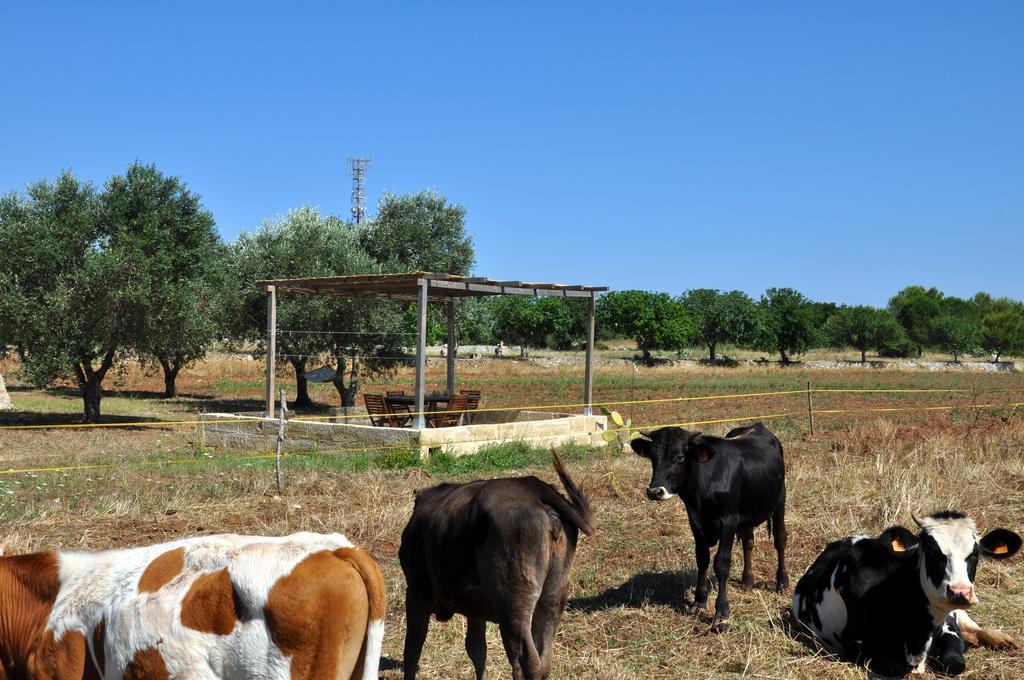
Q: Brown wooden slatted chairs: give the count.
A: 4